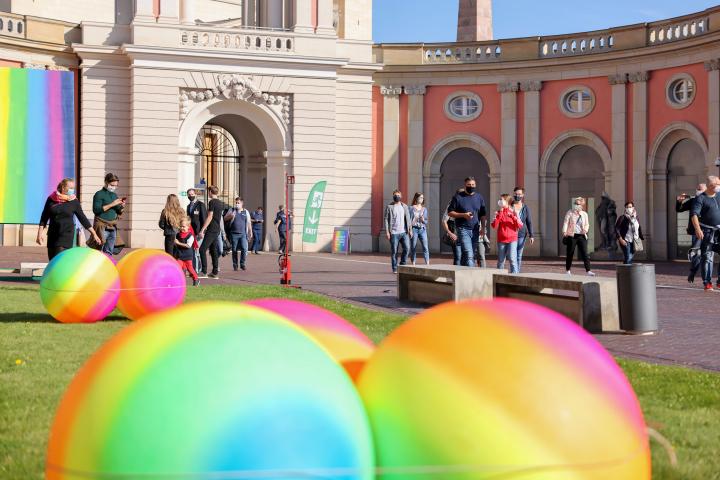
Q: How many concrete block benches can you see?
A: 2